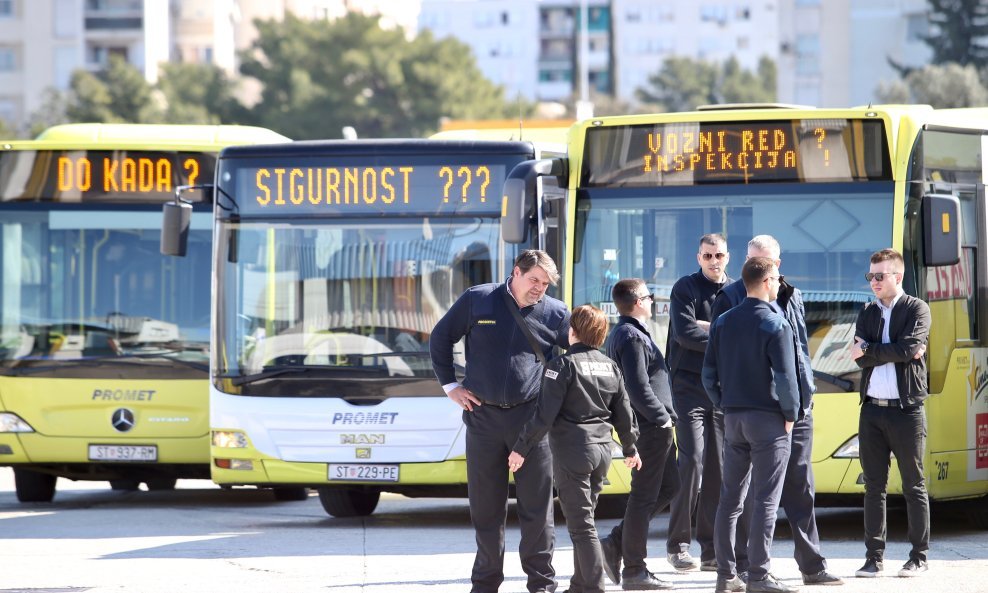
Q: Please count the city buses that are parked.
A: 3